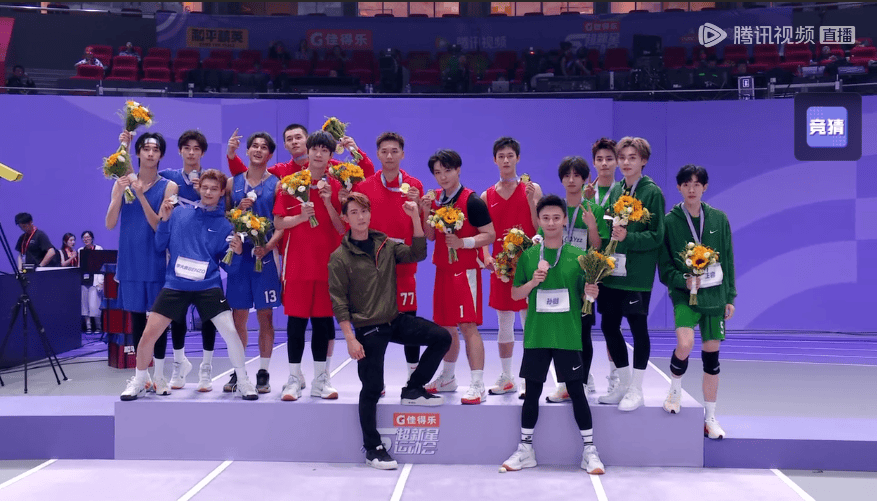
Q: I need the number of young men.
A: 15